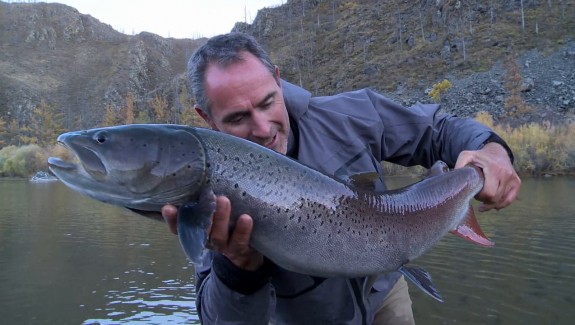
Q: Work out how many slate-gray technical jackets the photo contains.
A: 1